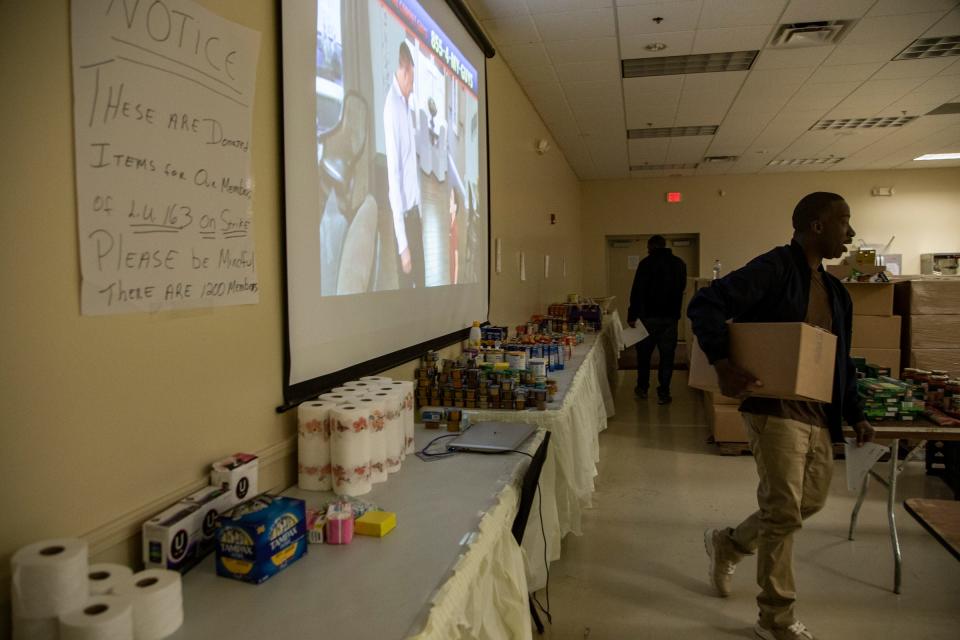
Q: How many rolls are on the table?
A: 15